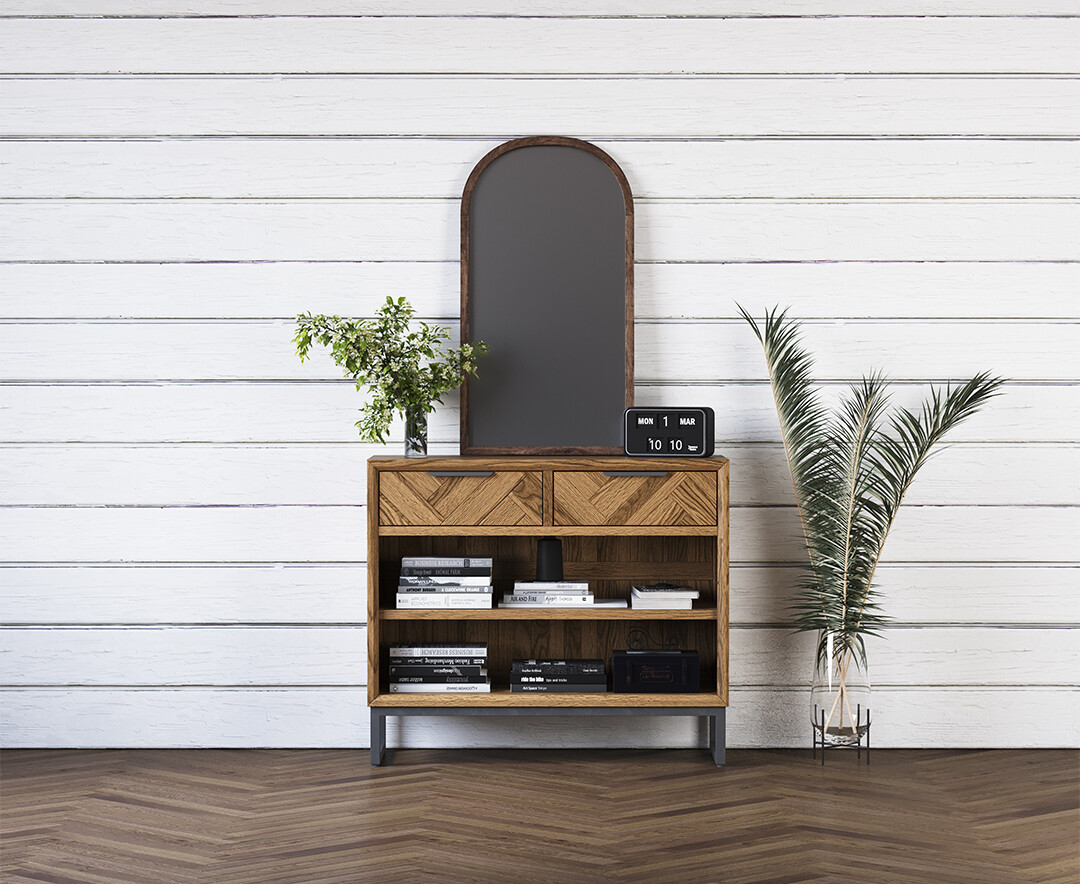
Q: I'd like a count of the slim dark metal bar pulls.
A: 2